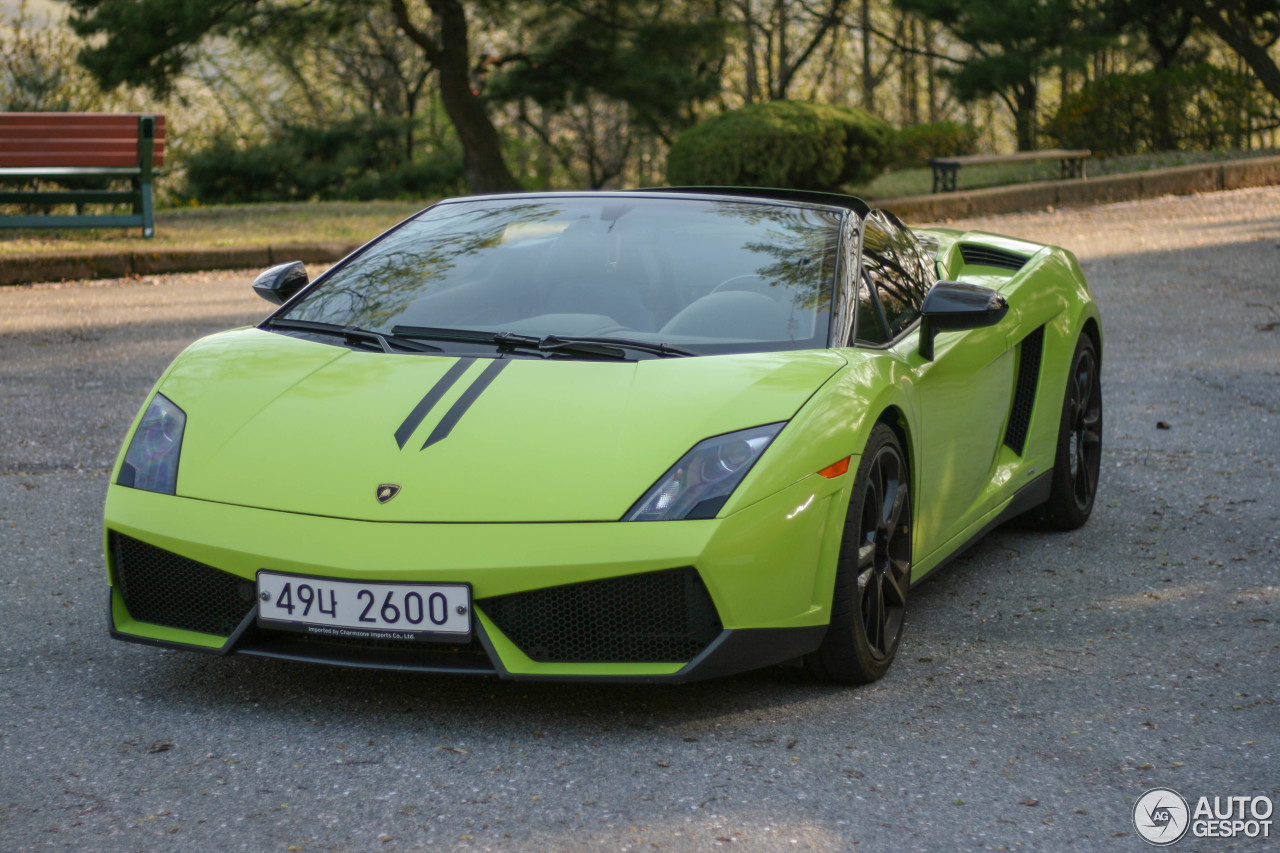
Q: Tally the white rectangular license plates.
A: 1